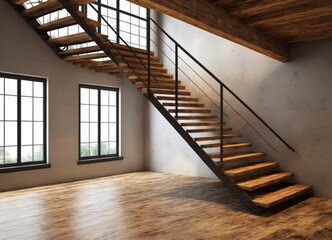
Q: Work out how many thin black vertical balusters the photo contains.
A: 3